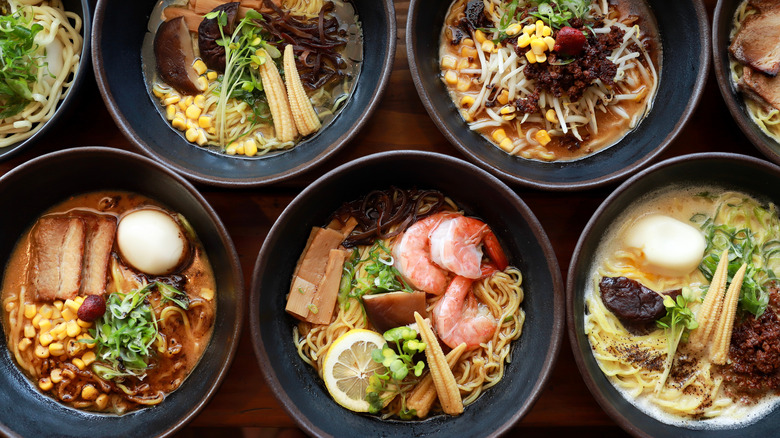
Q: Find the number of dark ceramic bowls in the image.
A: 7